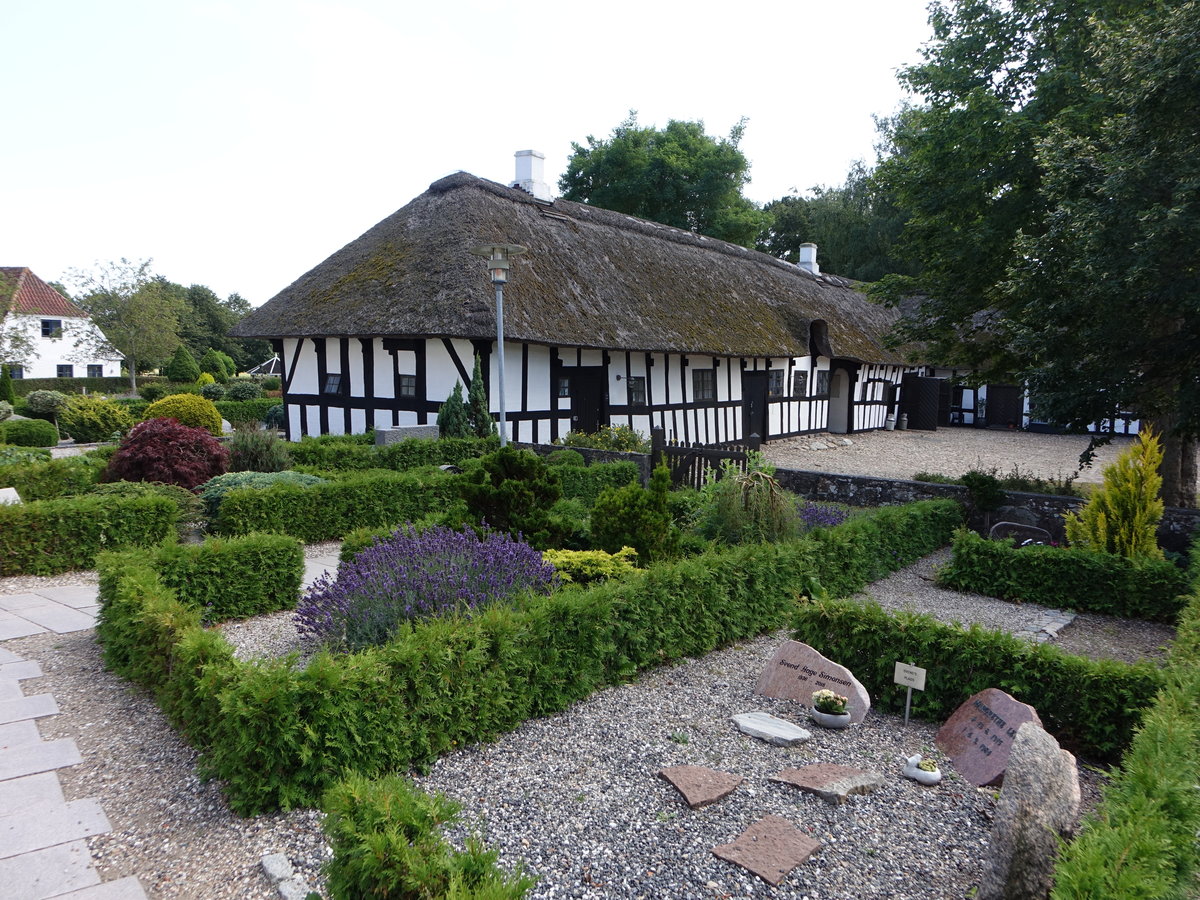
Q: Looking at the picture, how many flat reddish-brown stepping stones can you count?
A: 3